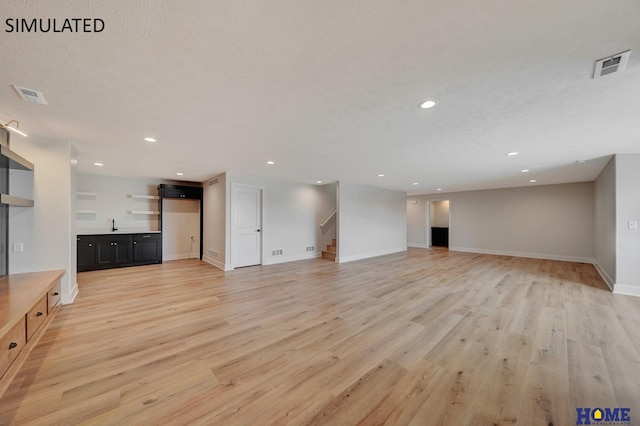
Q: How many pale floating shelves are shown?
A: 4